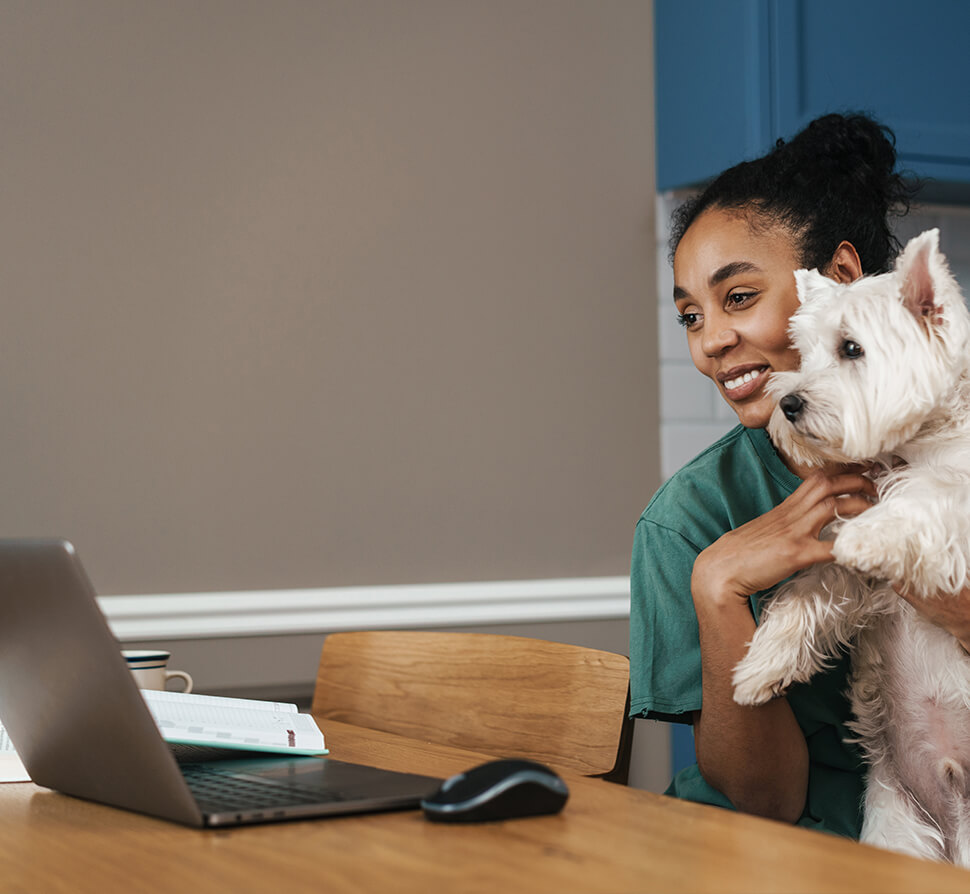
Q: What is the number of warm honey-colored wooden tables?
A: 1